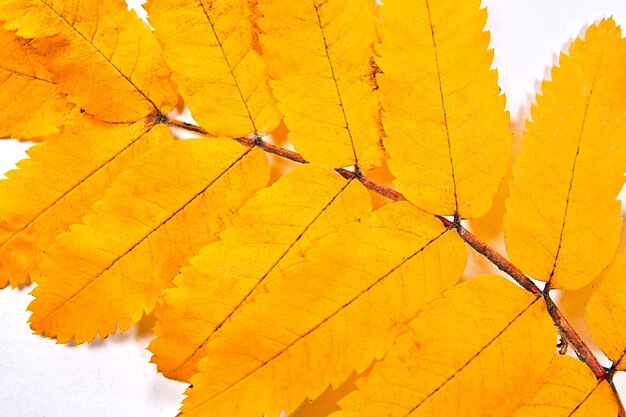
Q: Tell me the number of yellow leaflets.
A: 13